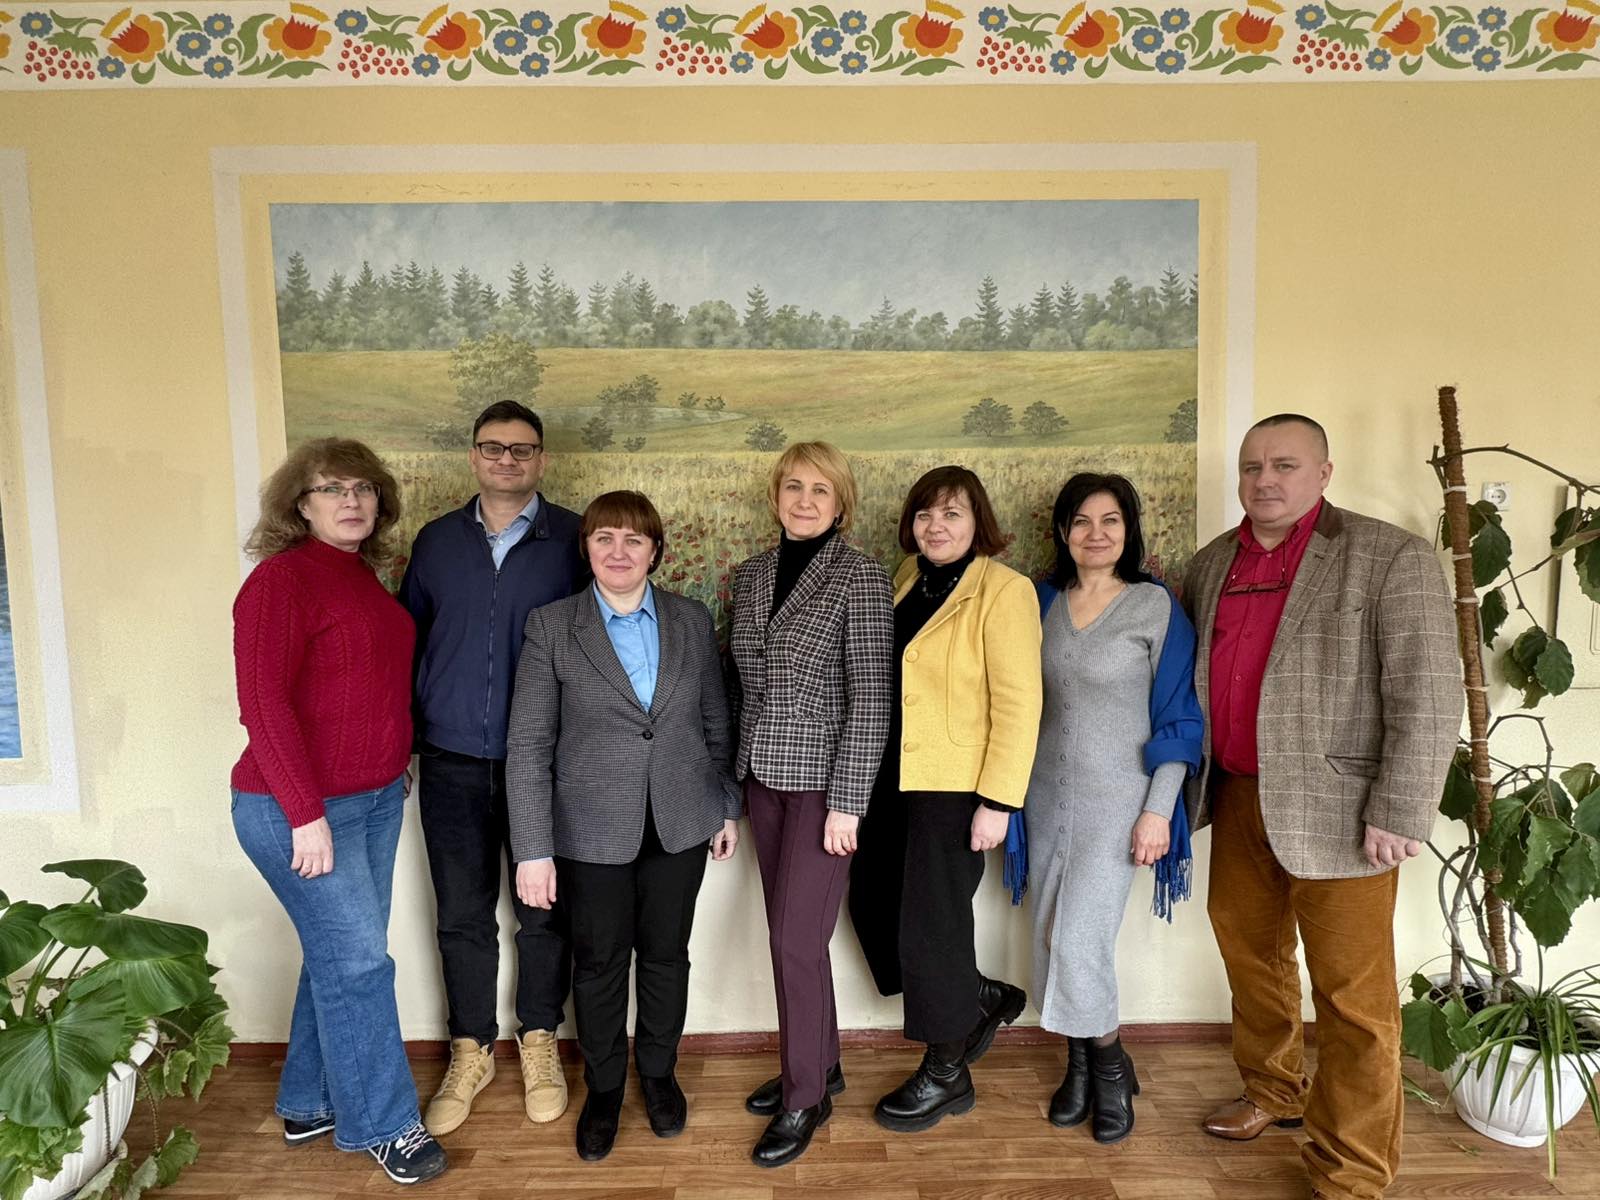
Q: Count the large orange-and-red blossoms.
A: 10